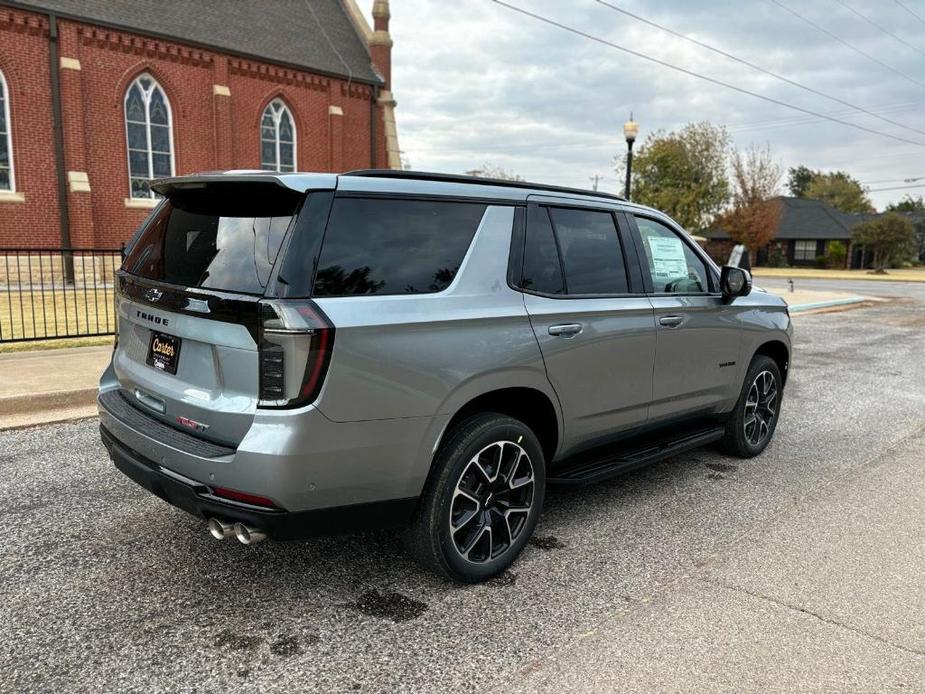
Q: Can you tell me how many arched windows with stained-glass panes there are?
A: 3